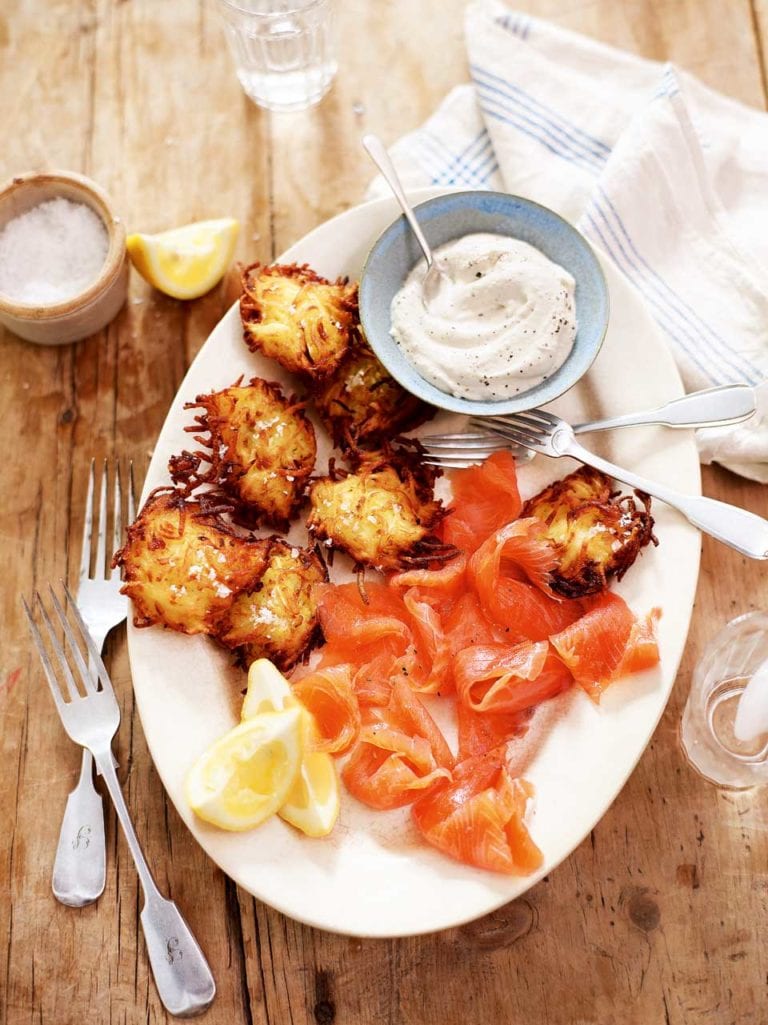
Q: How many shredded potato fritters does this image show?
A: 7